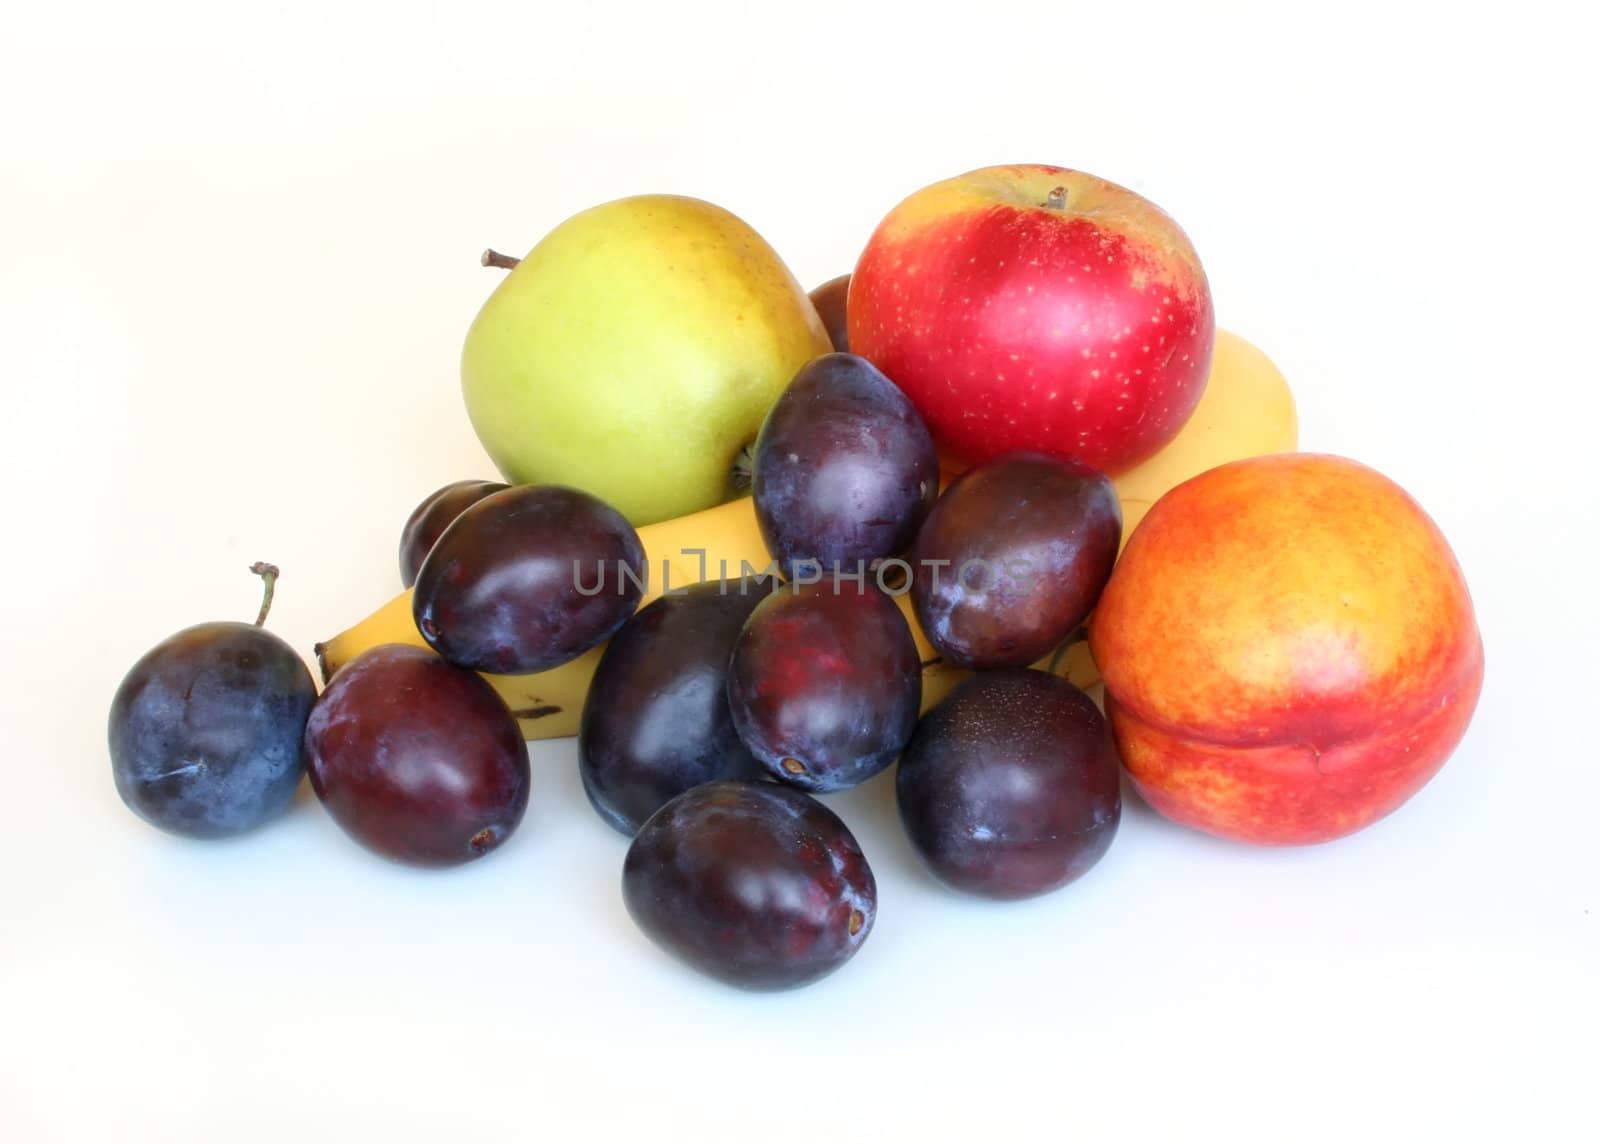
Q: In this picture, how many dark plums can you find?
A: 11